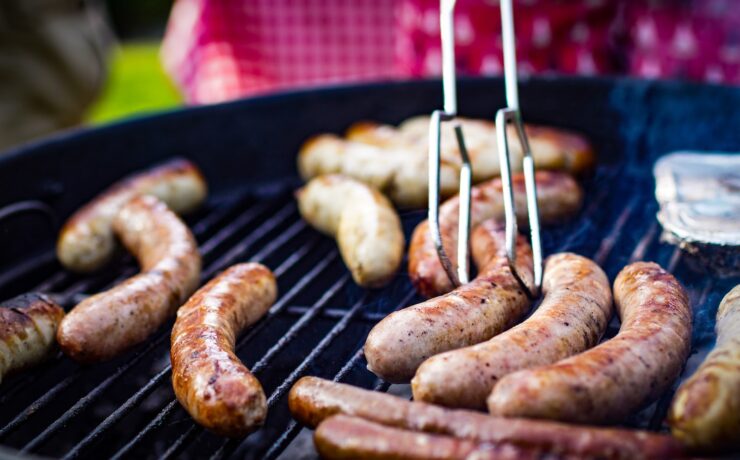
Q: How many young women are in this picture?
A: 0